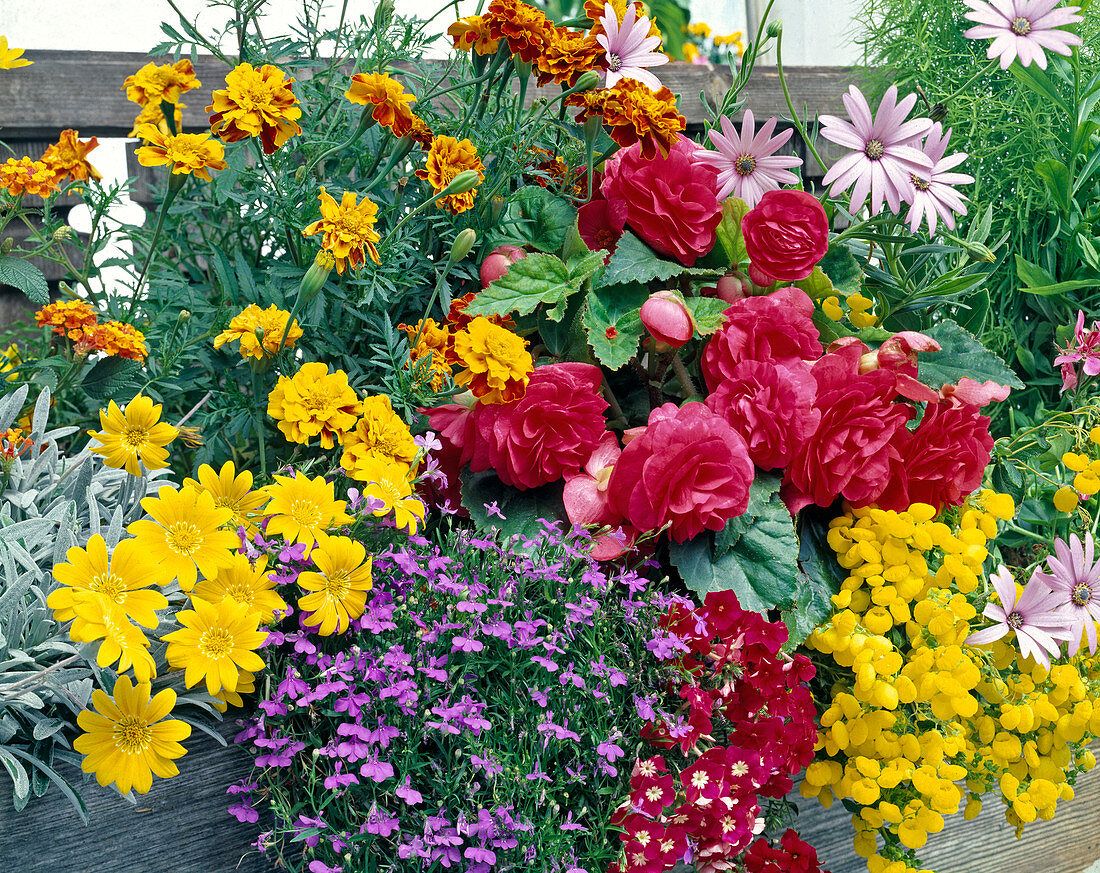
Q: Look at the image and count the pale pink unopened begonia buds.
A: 3